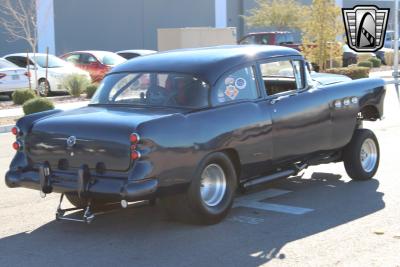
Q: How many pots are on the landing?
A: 0